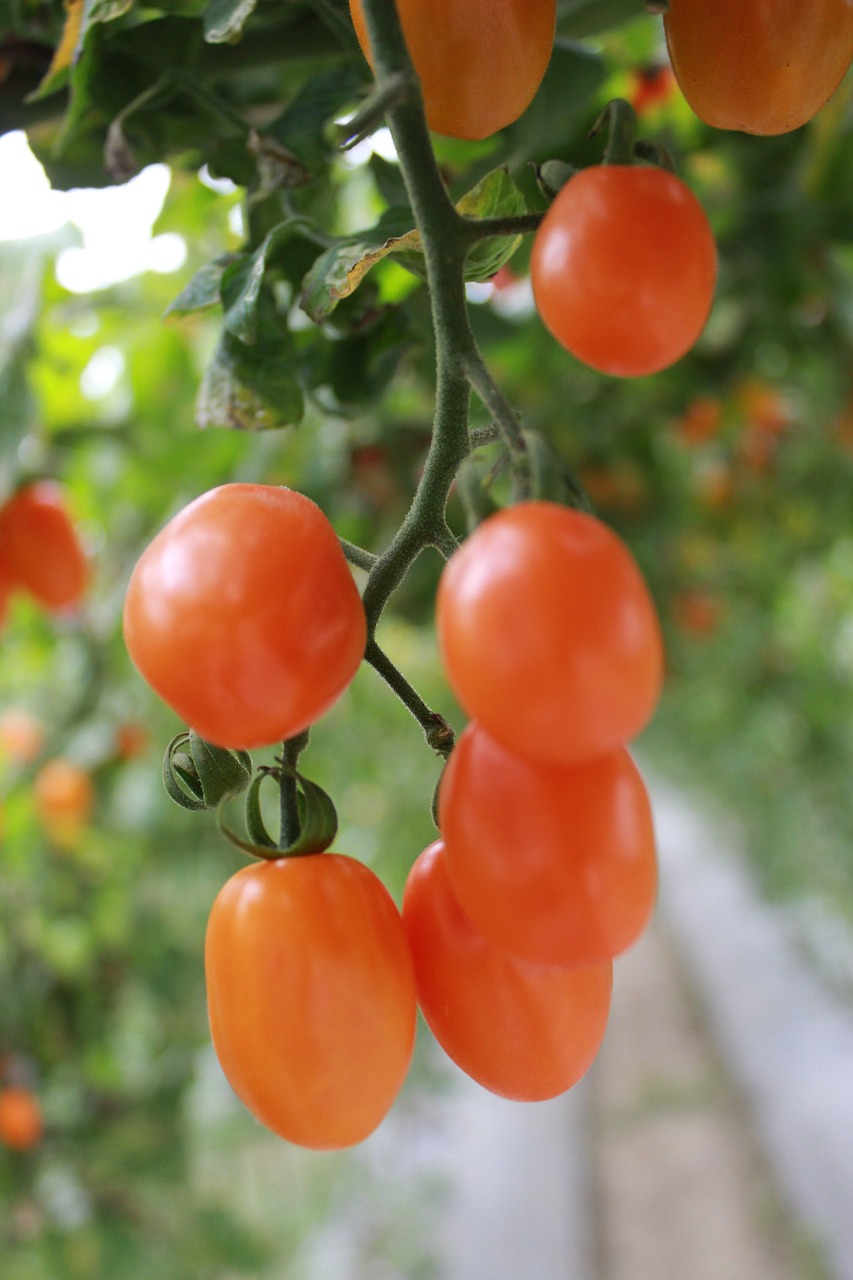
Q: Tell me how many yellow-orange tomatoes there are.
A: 3